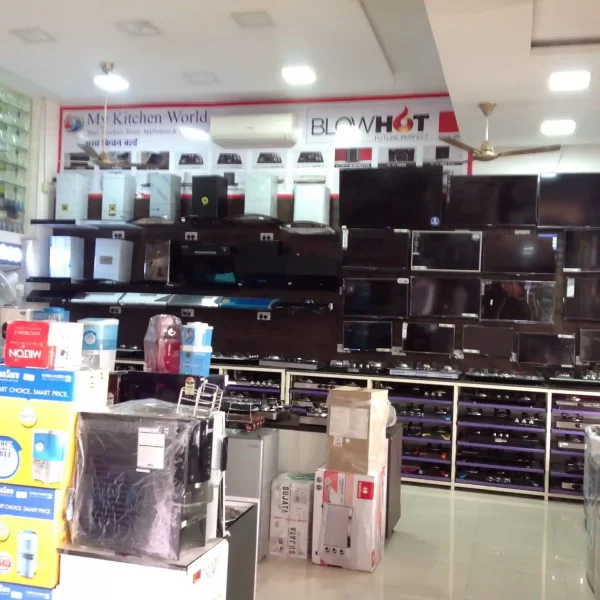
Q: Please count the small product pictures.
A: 10